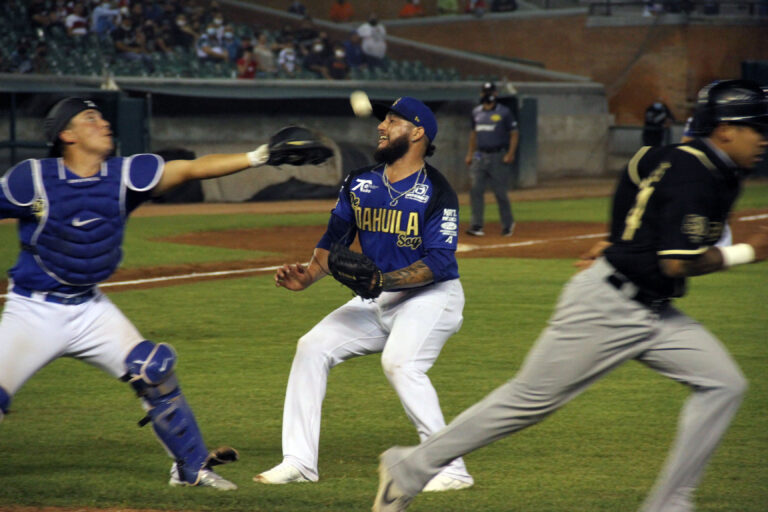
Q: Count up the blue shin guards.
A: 2